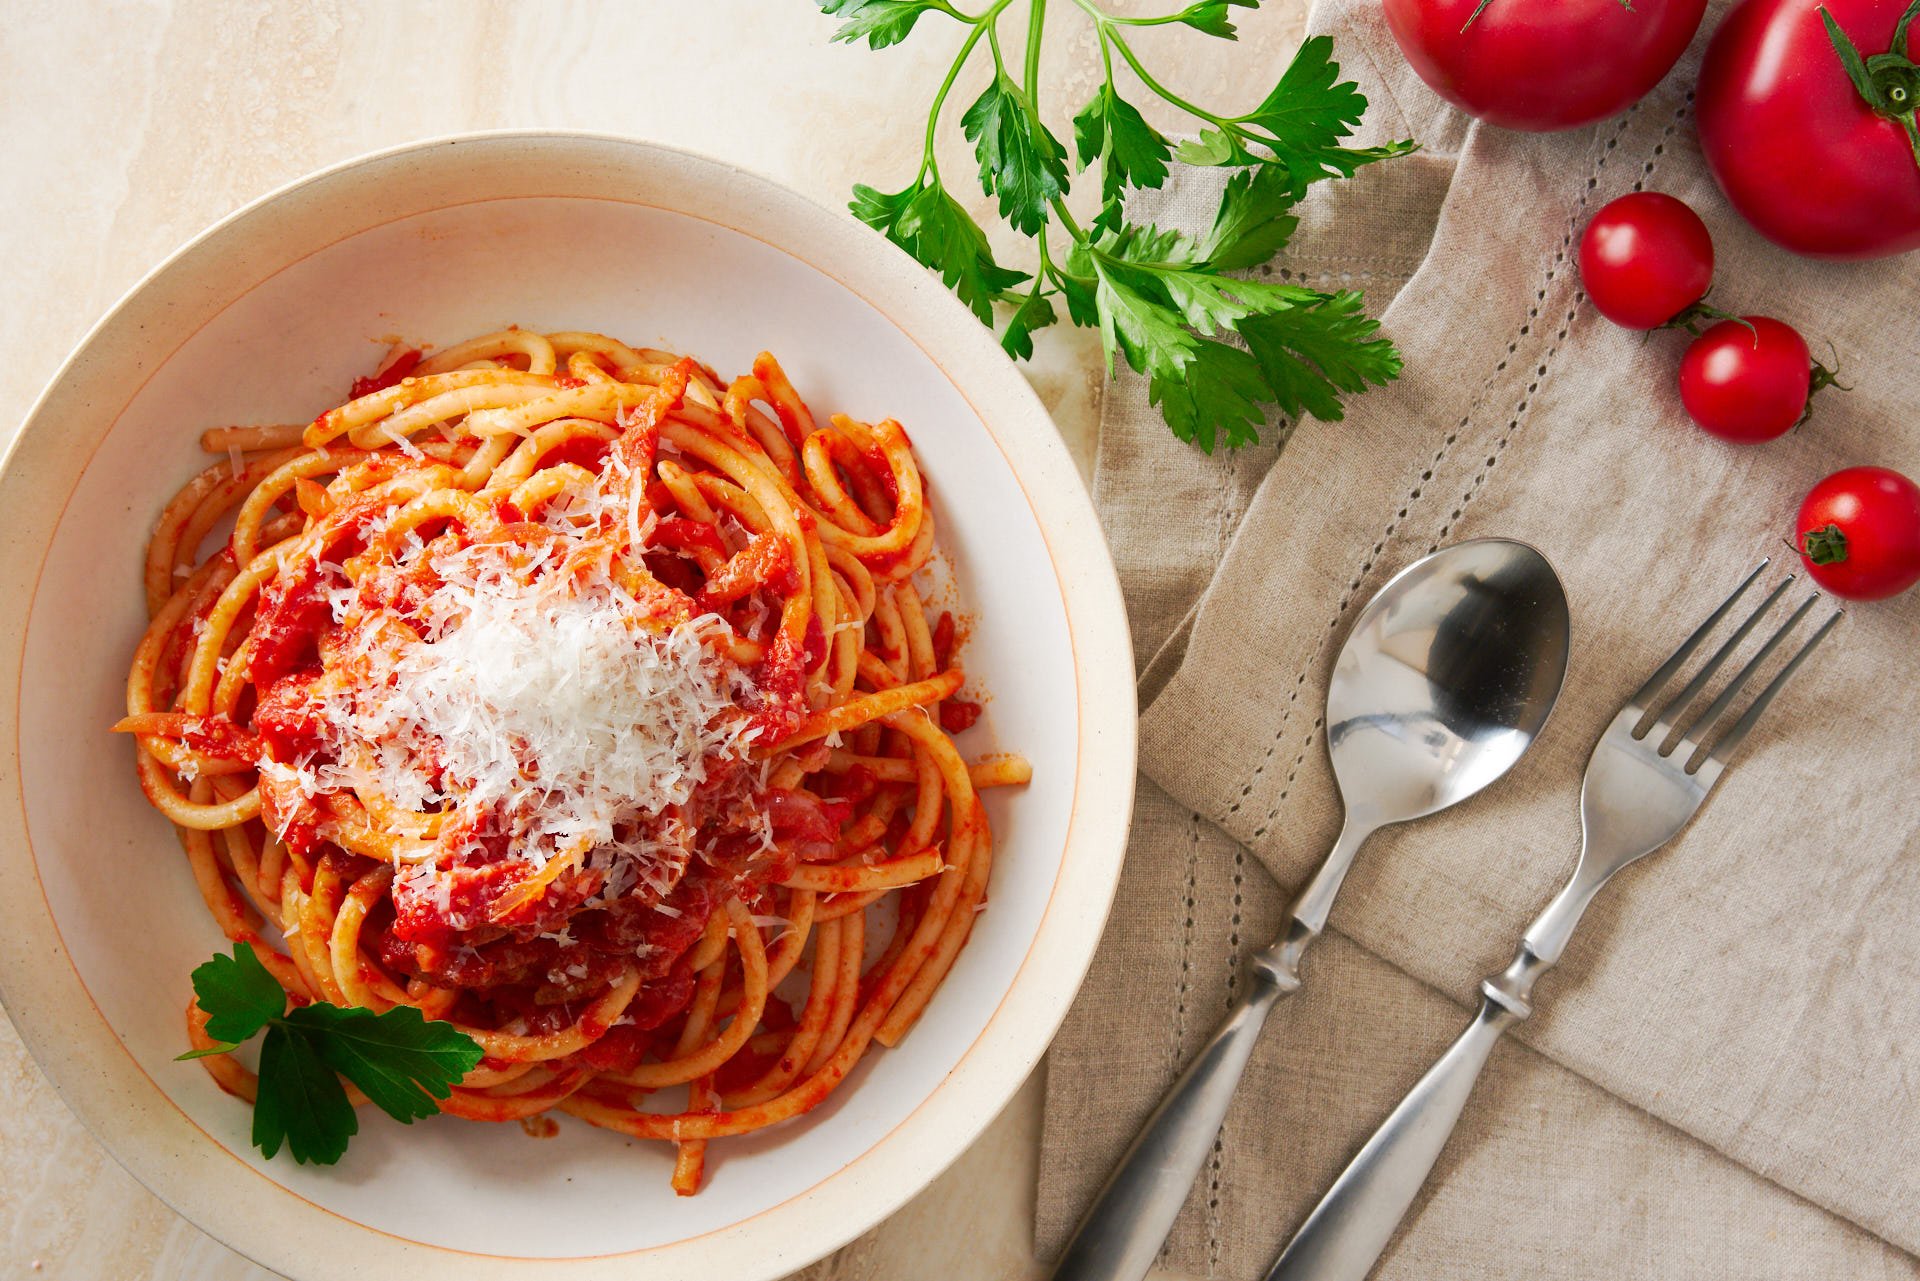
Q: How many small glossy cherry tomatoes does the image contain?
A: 3